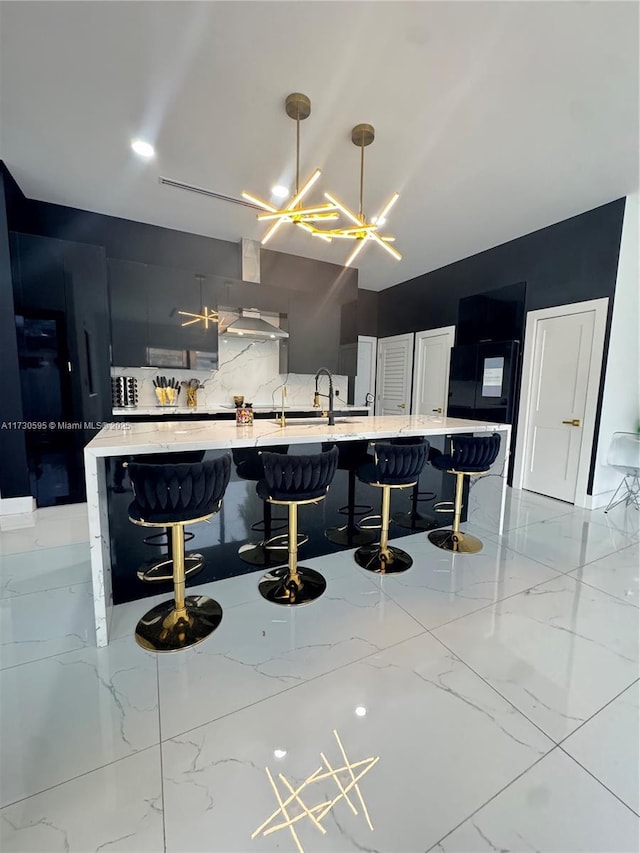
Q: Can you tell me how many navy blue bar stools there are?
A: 4